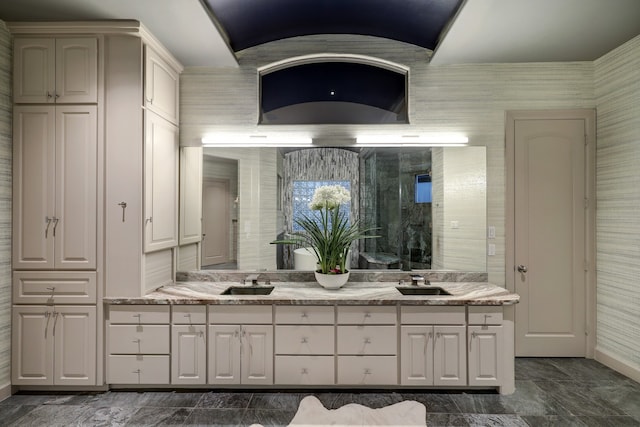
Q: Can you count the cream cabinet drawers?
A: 12